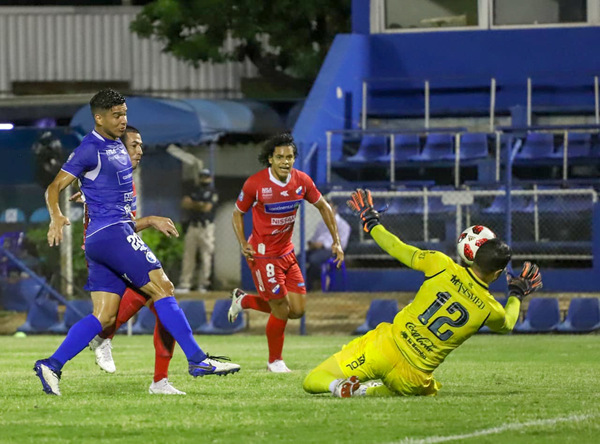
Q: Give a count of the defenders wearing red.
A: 2